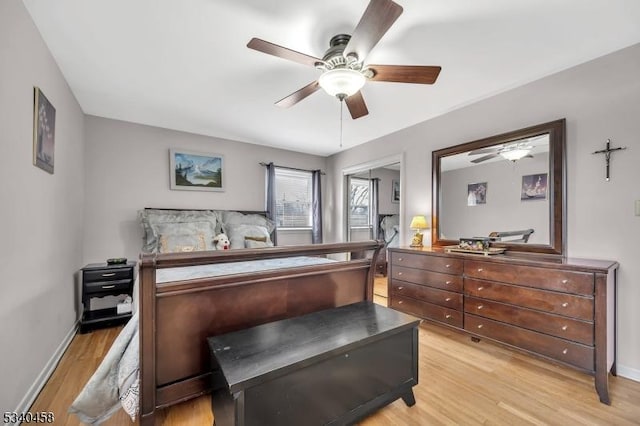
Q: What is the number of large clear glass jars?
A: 0